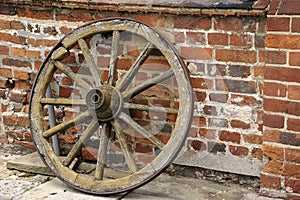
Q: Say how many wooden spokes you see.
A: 12